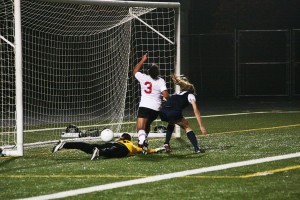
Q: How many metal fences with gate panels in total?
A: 1